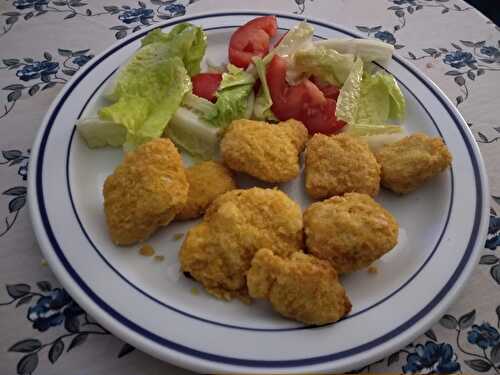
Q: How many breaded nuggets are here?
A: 8